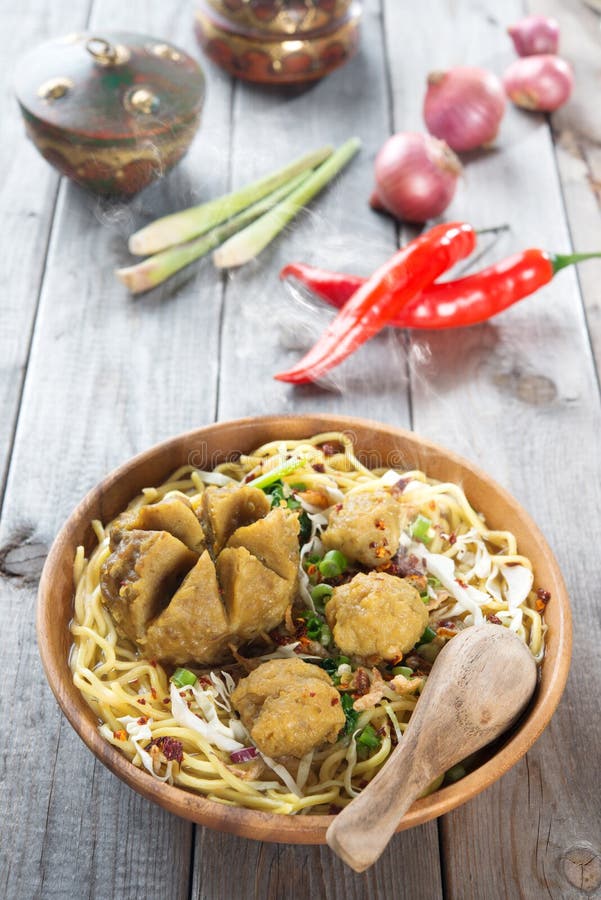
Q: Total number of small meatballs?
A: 3